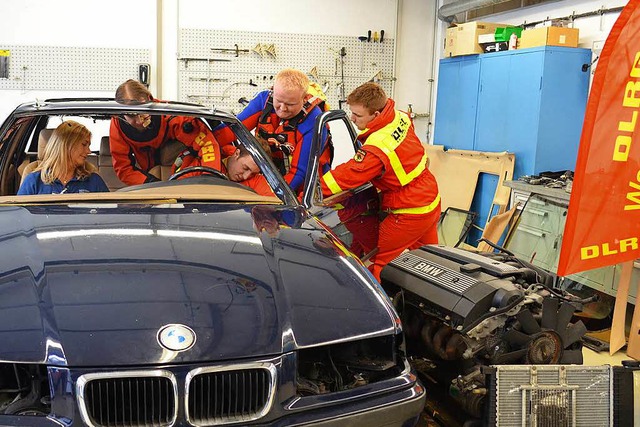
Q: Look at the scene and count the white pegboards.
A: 2